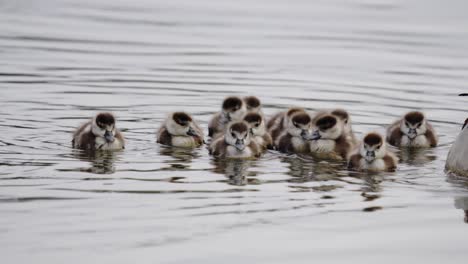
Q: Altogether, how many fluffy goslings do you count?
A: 12